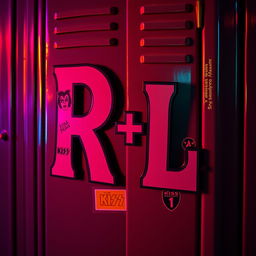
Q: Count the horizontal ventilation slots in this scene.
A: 7